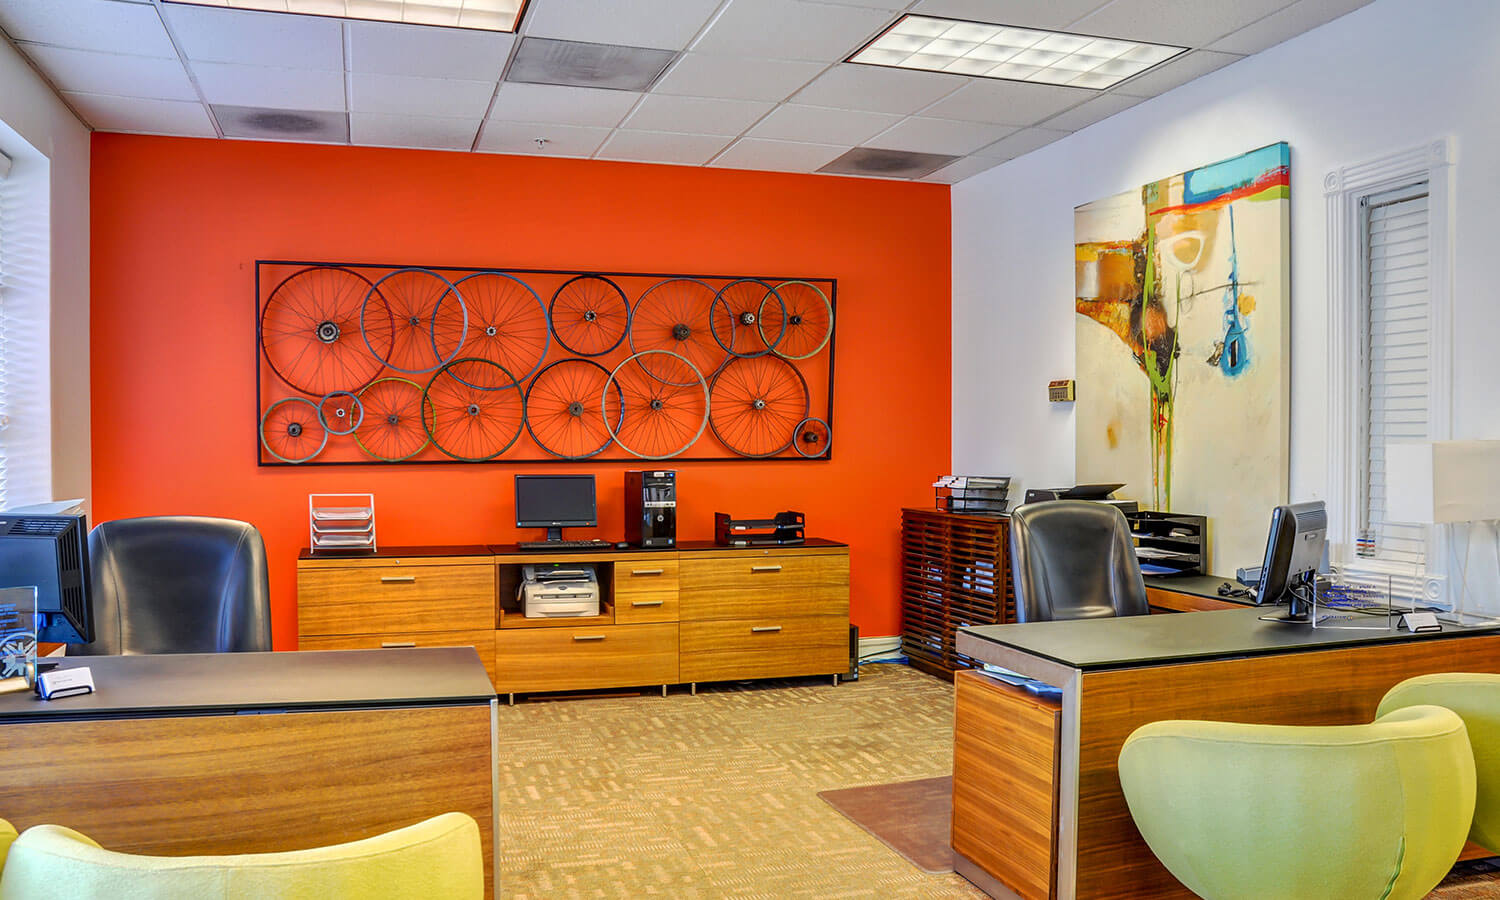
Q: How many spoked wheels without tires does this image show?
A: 15